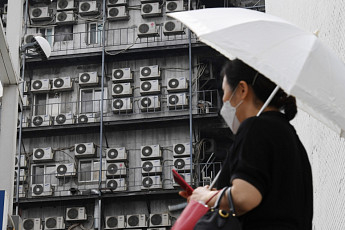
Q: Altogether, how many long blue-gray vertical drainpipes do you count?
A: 3